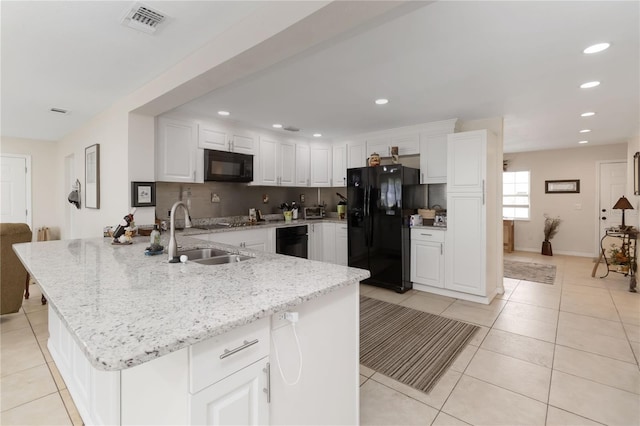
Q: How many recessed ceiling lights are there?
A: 9